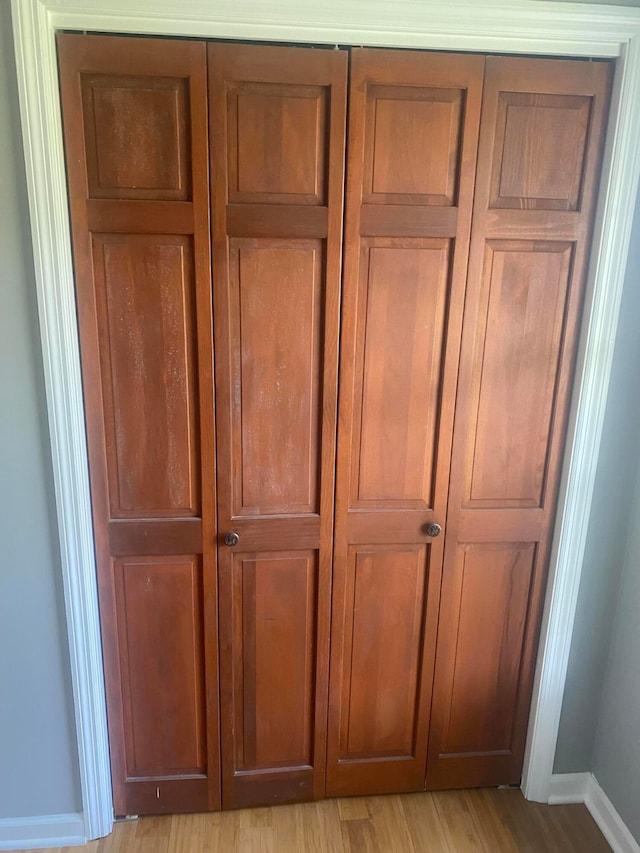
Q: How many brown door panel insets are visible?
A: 12